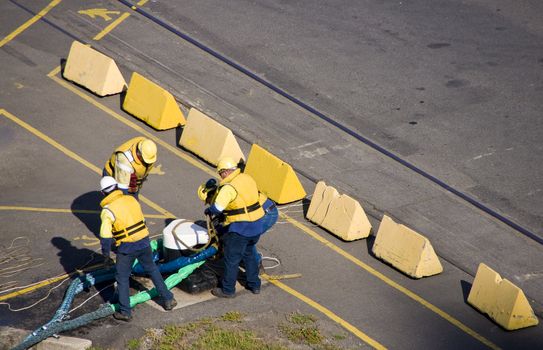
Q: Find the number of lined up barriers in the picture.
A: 7